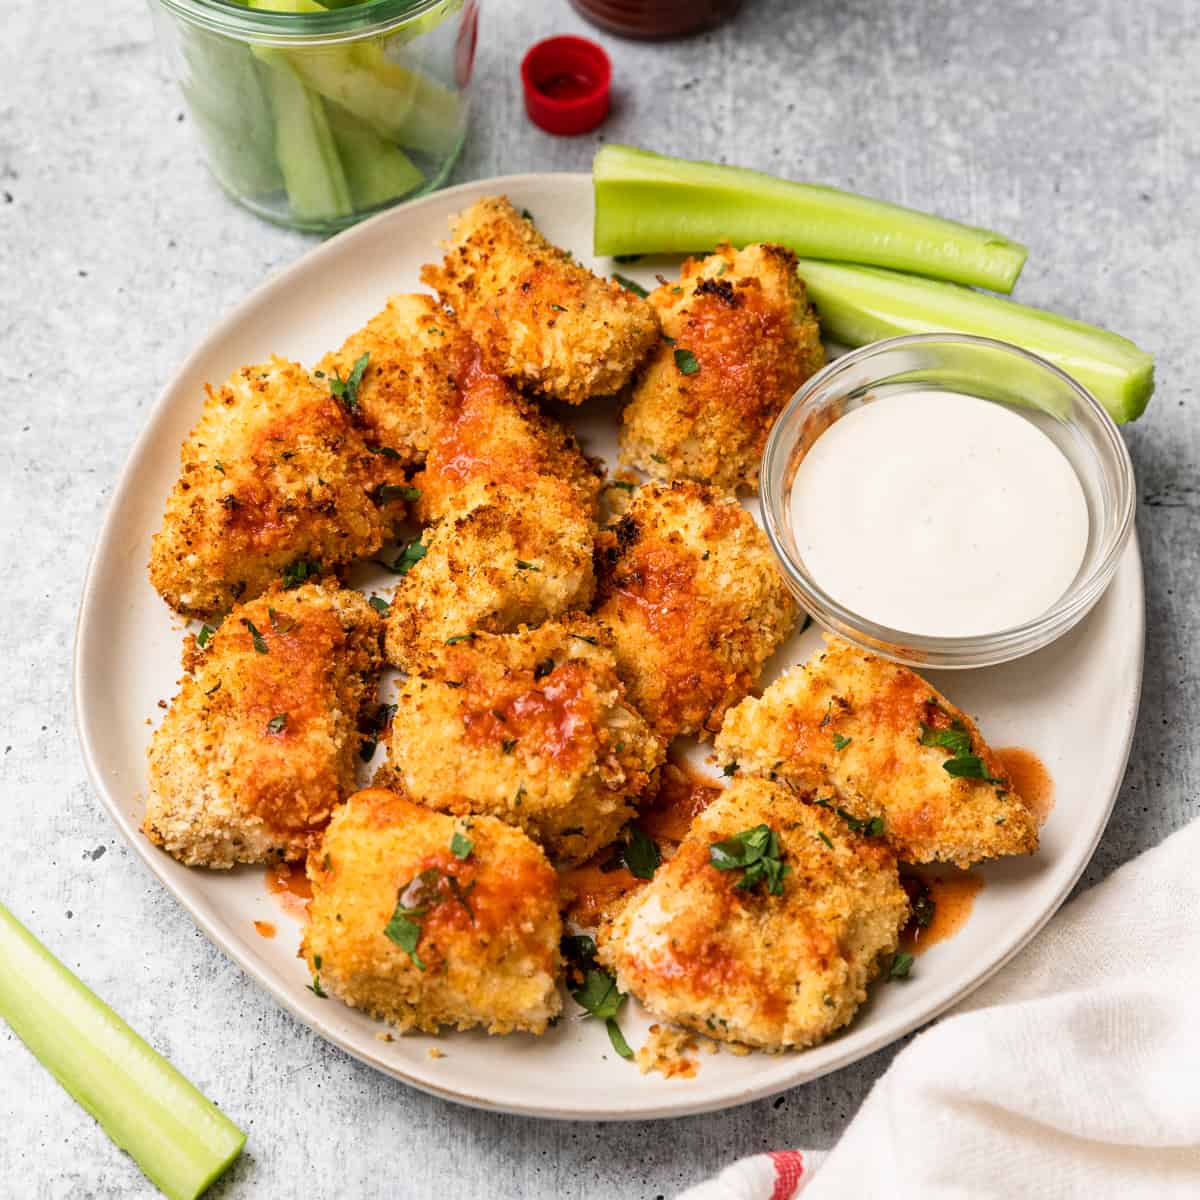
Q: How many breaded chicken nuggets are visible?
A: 12